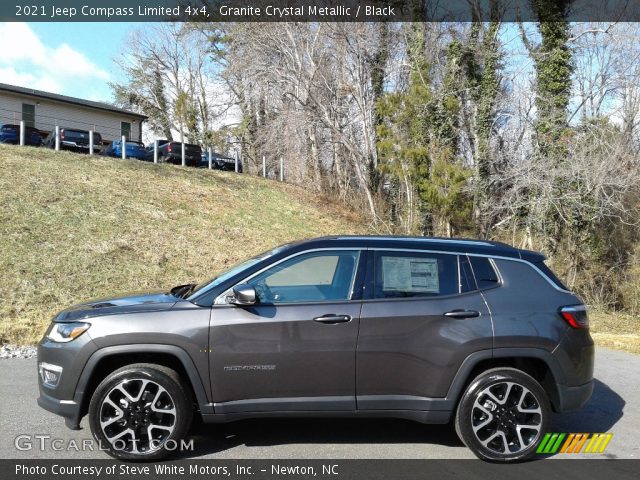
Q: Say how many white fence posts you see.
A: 10